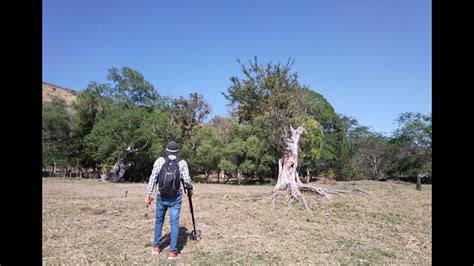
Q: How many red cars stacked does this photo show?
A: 0